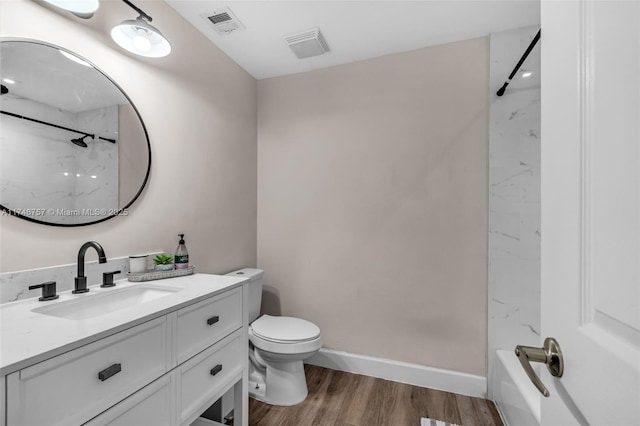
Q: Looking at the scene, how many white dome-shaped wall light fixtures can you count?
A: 2